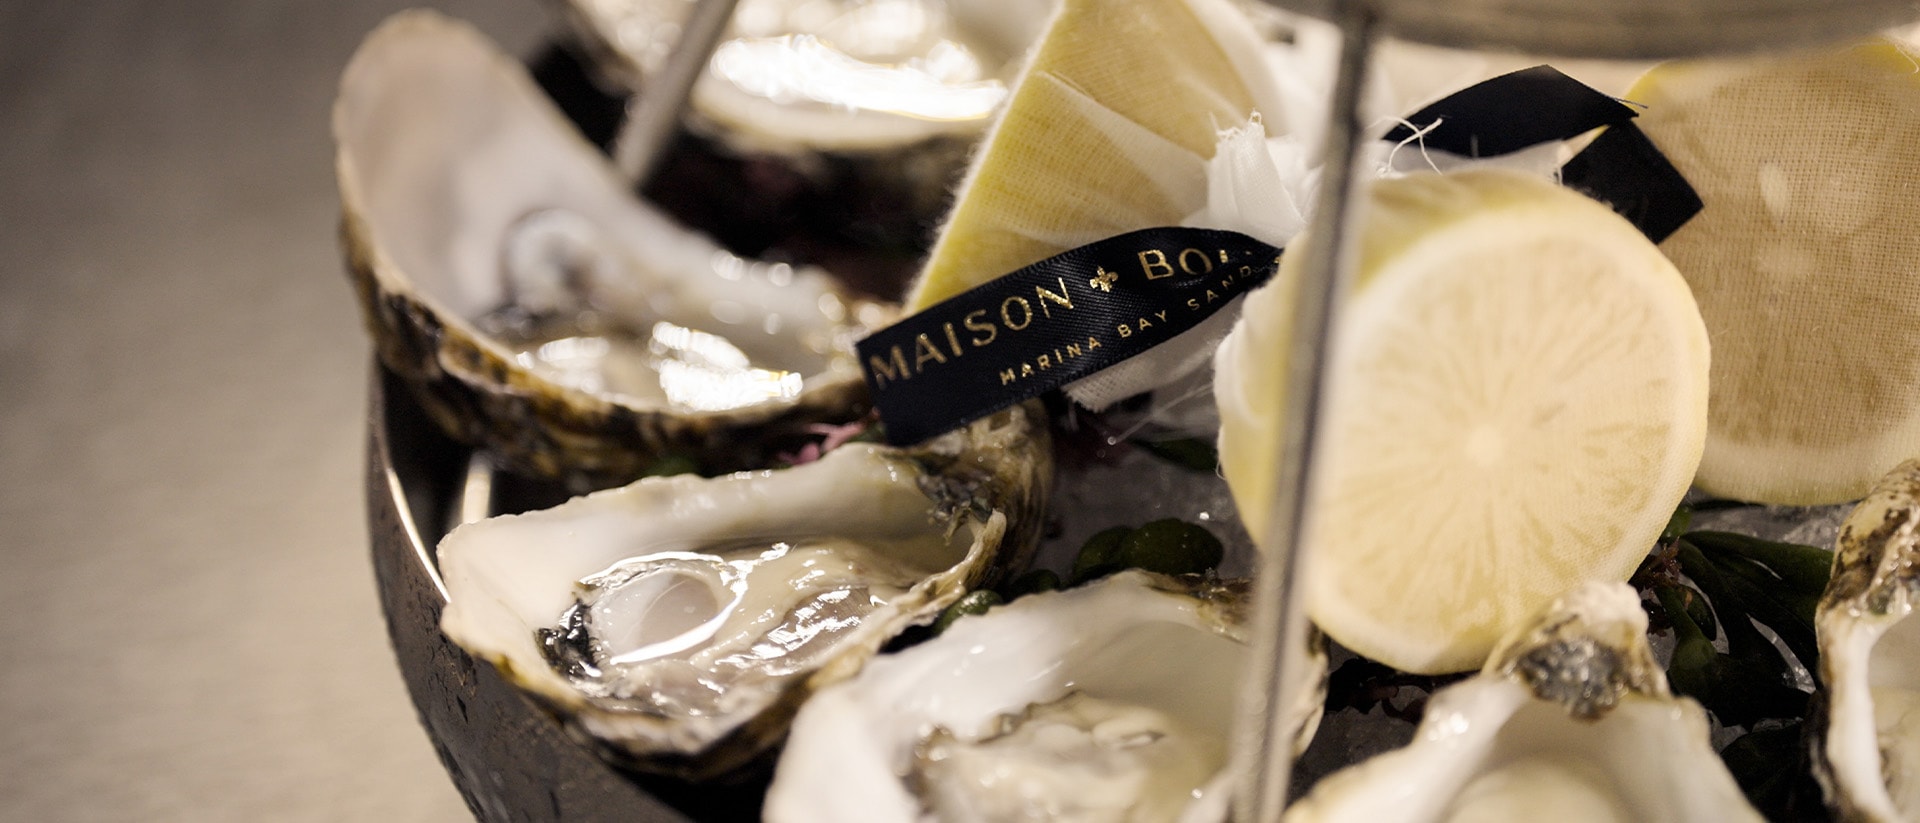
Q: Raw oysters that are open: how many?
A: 6